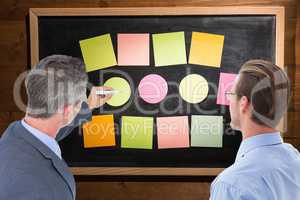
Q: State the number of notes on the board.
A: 12